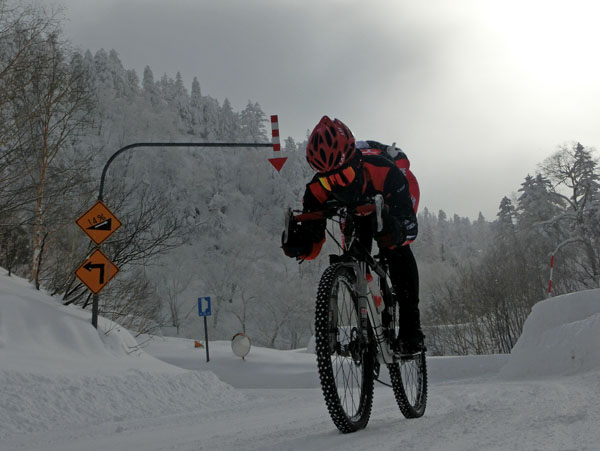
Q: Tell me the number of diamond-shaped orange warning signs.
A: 2